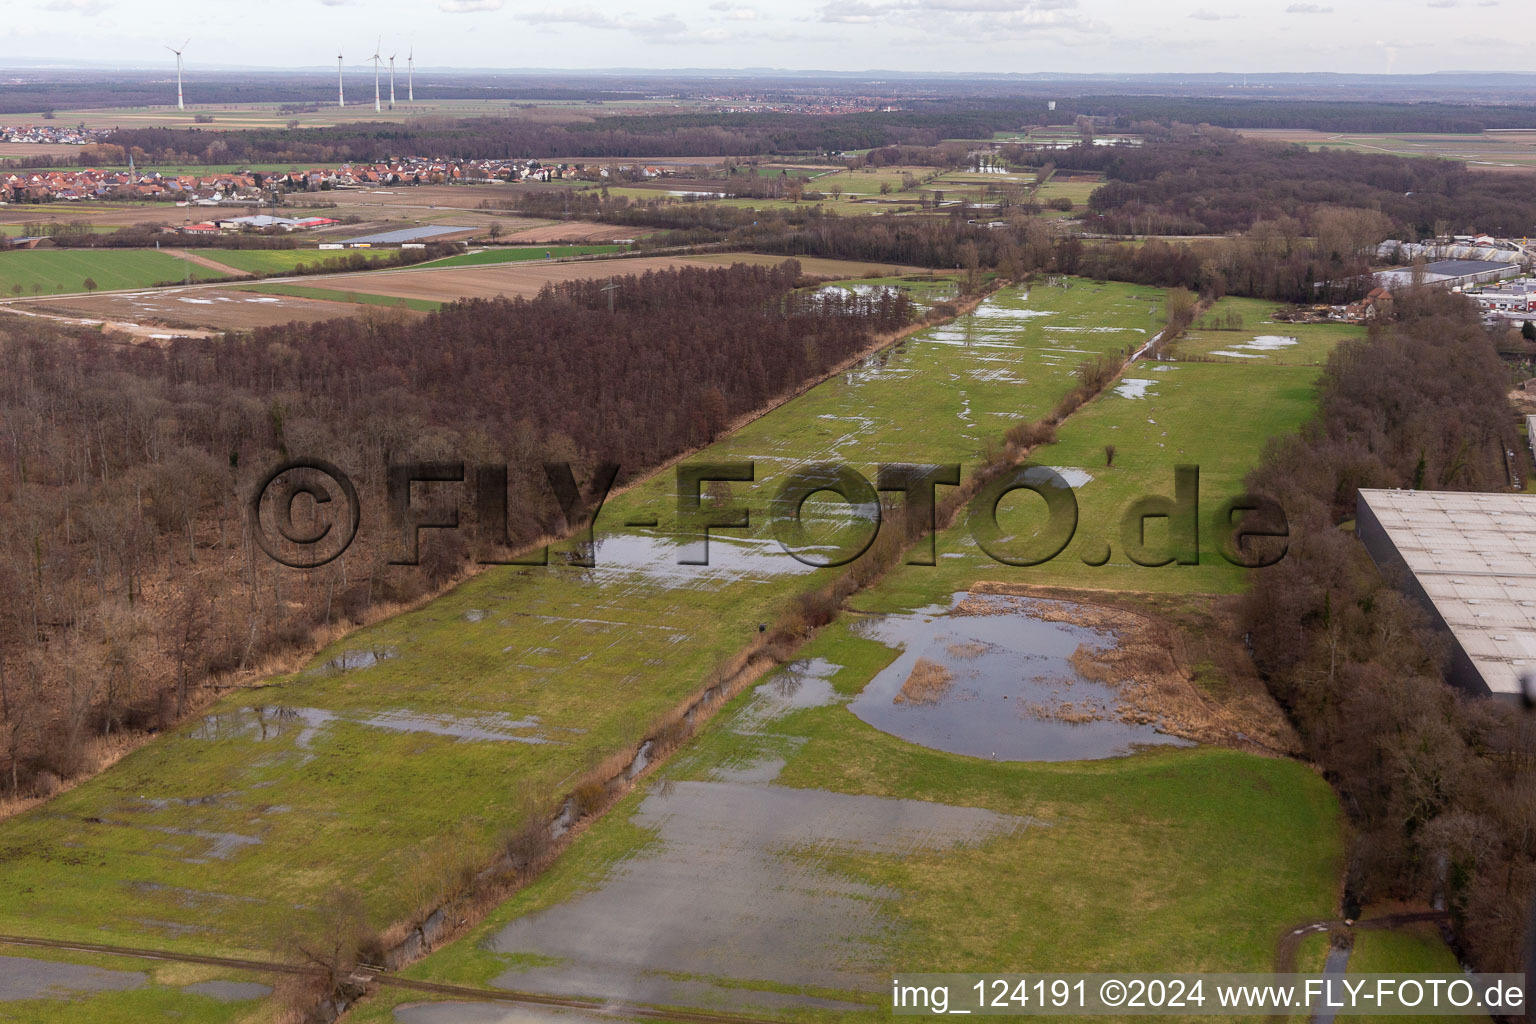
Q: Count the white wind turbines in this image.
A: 5